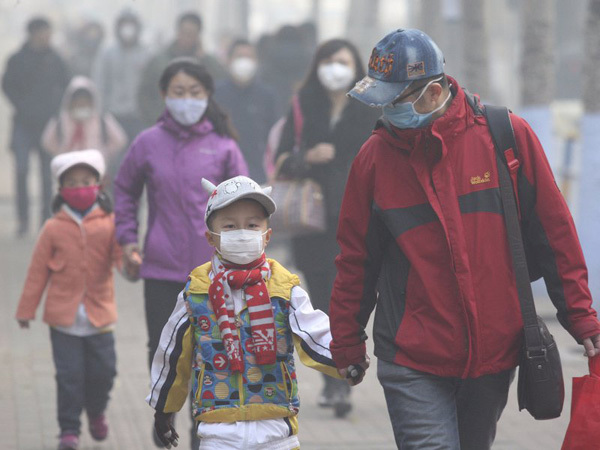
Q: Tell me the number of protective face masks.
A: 8